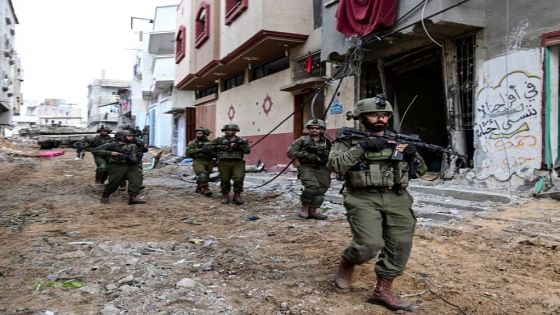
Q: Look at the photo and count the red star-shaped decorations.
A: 2